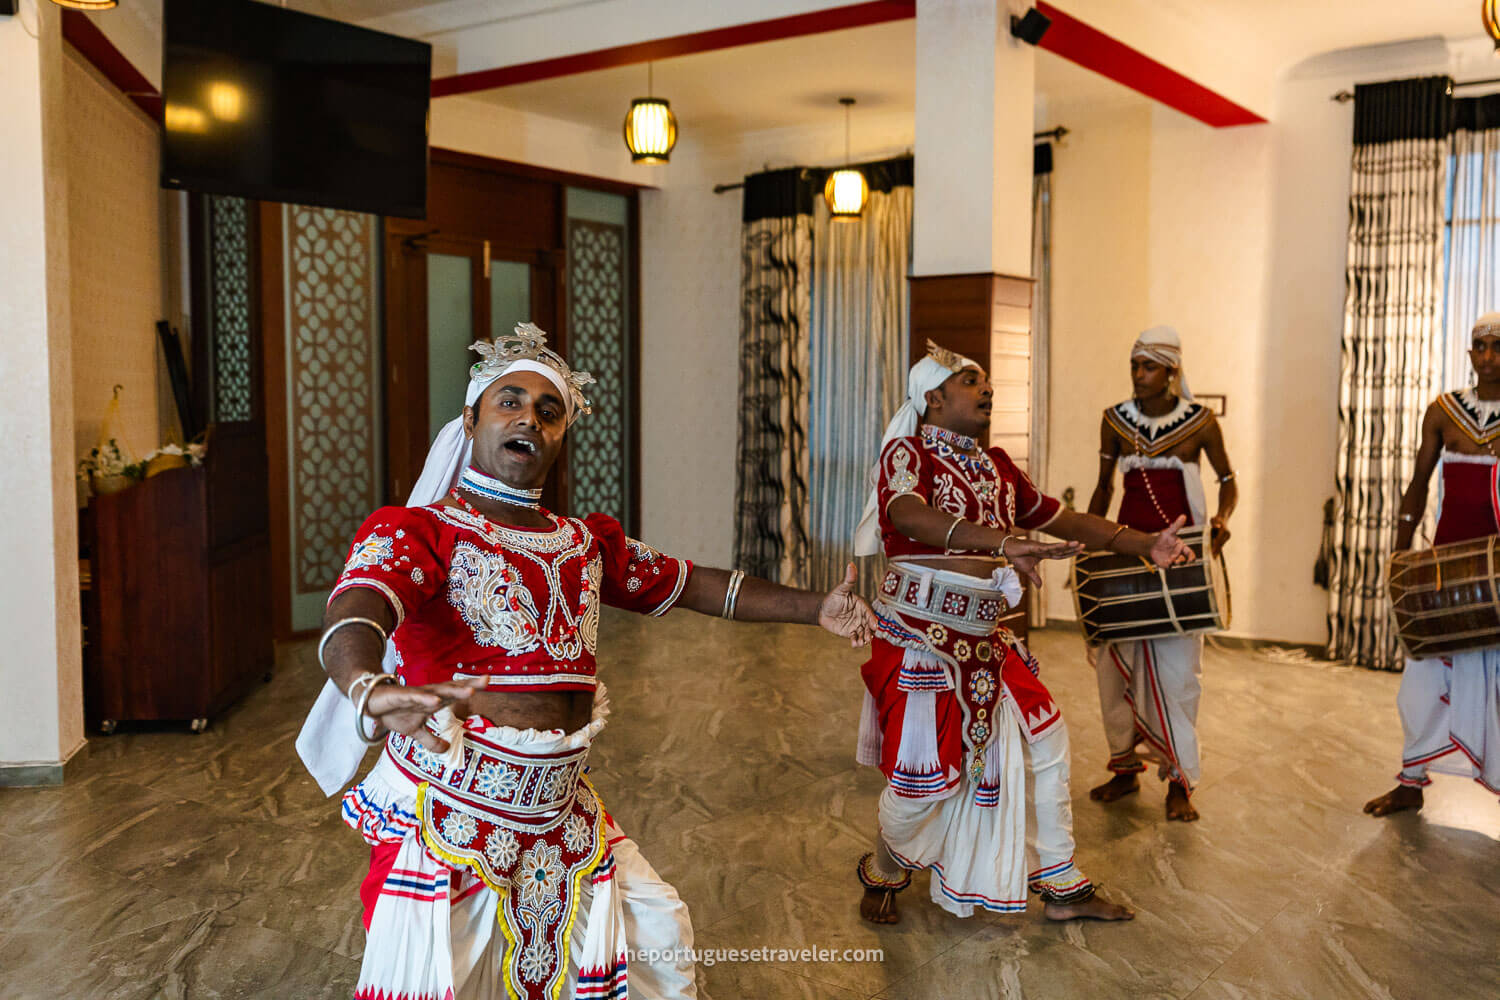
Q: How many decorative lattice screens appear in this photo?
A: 3